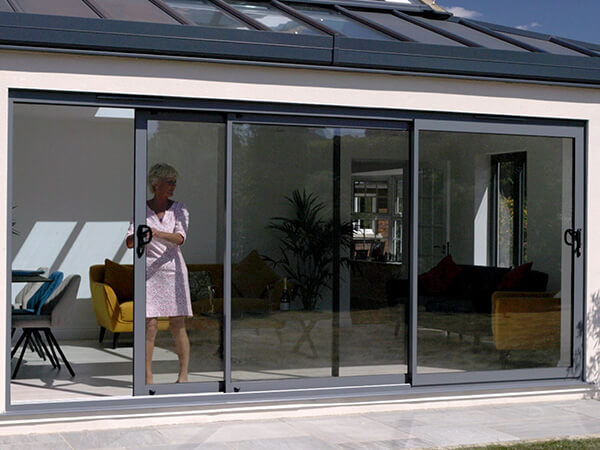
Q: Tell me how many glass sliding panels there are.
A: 3